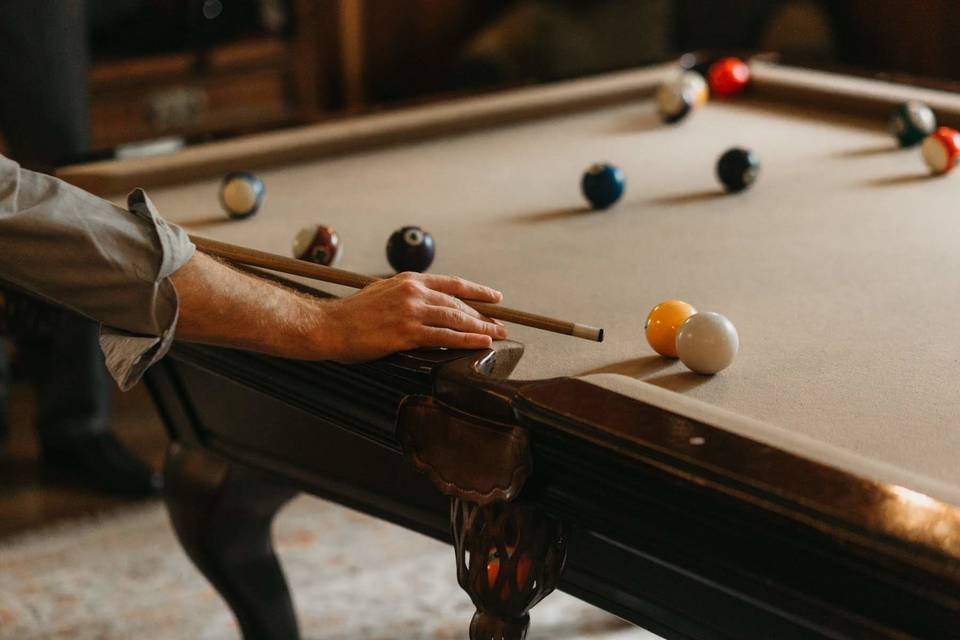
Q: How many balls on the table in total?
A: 12